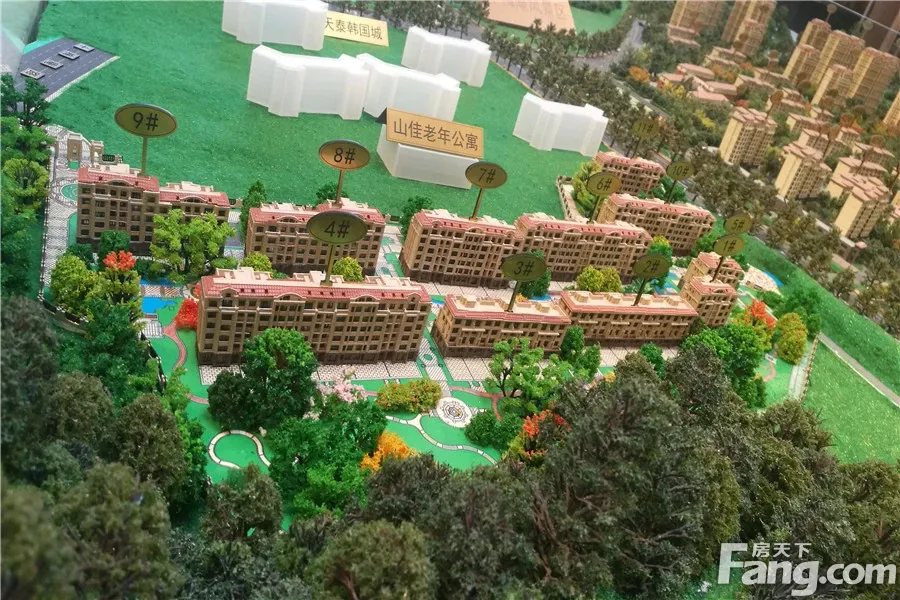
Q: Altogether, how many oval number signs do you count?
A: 11